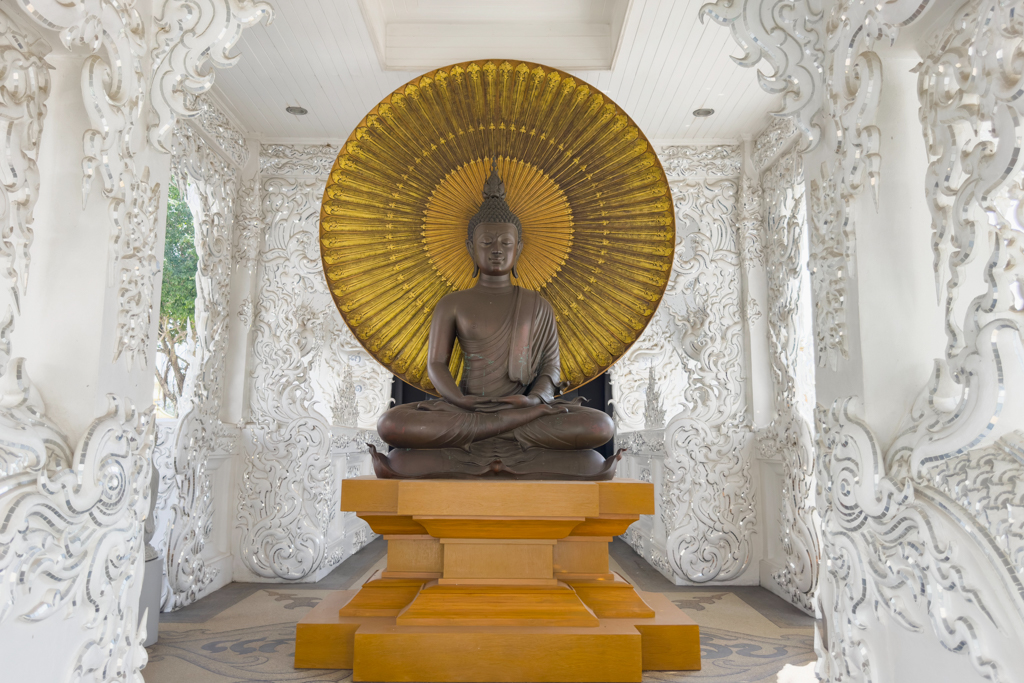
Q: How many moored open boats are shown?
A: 0